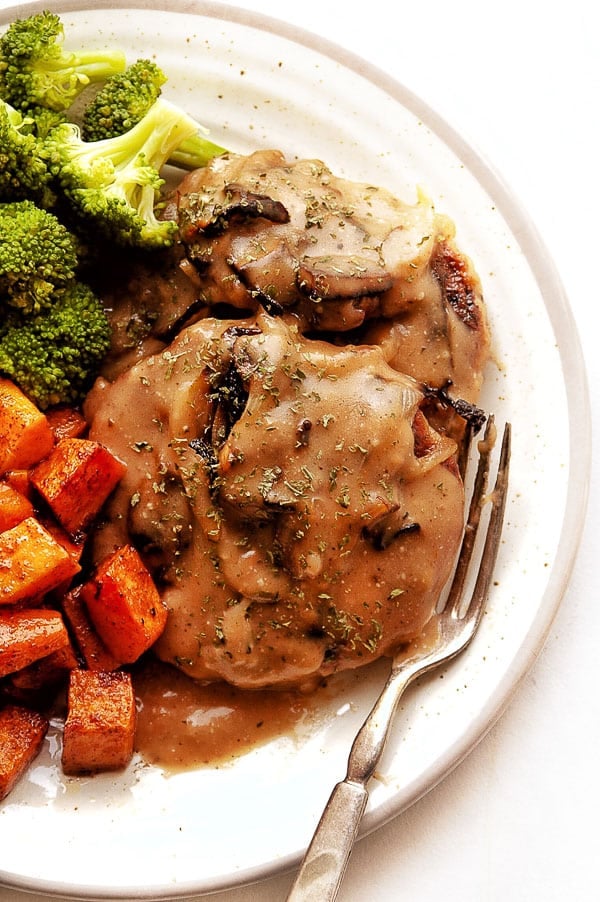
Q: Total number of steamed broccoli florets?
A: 6